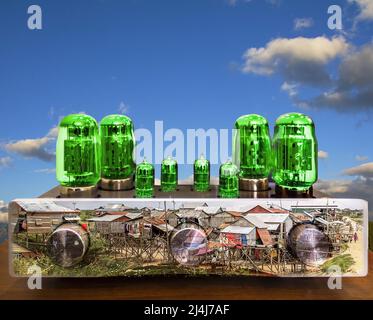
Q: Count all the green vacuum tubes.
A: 8